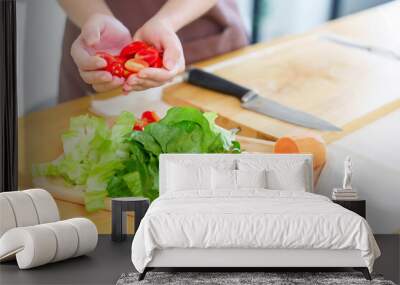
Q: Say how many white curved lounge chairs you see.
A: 1